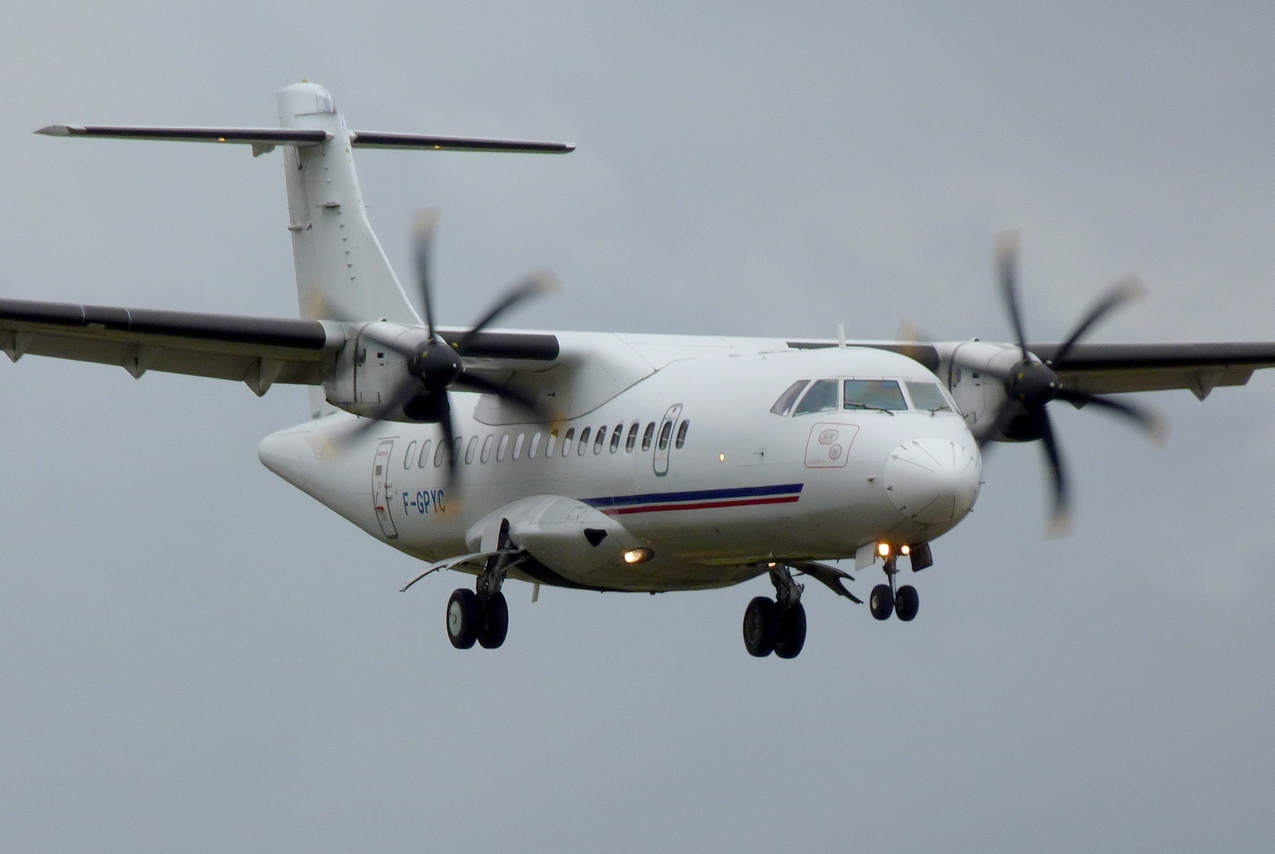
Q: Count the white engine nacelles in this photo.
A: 2